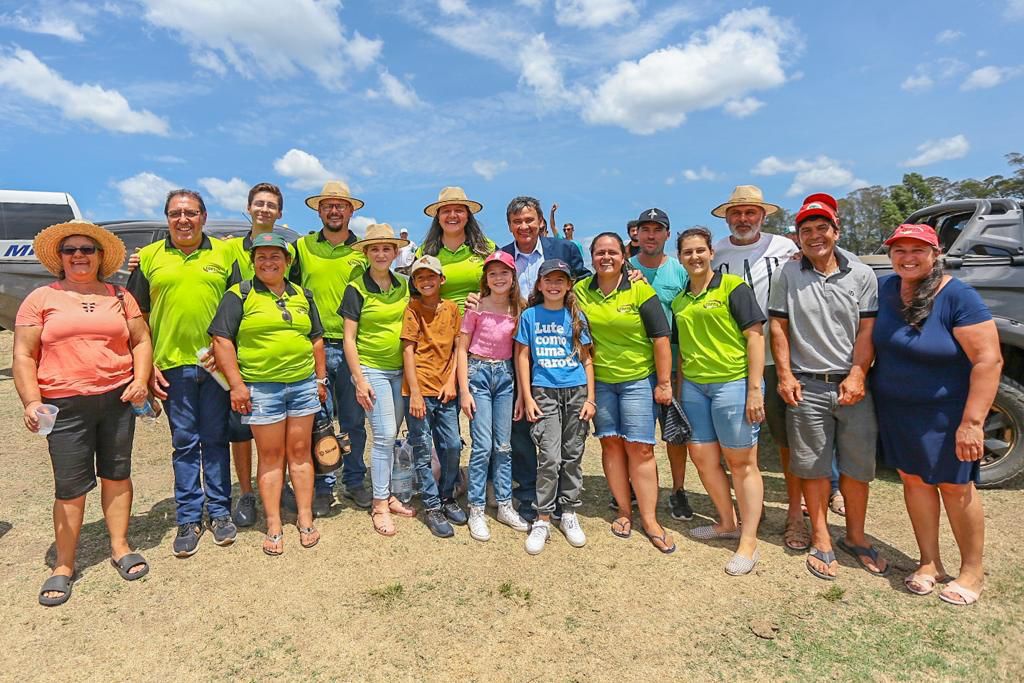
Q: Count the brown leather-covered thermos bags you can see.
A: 1